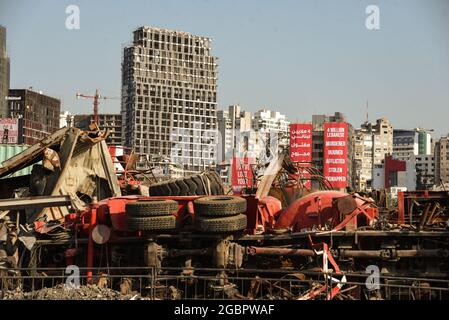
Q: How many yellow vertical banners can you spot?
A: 0